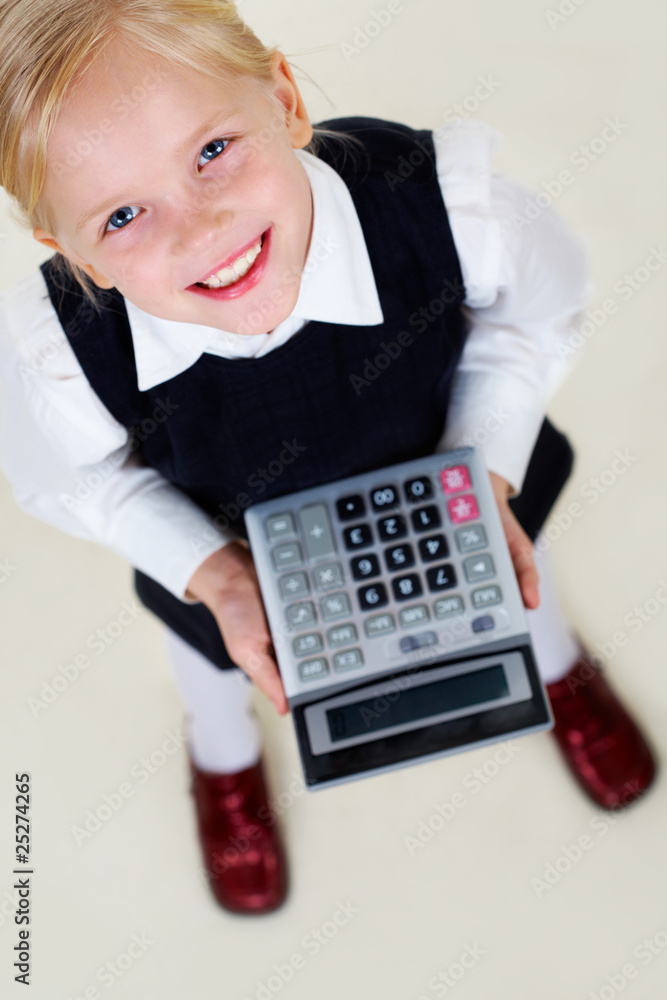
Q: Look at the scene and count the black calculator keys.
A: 12